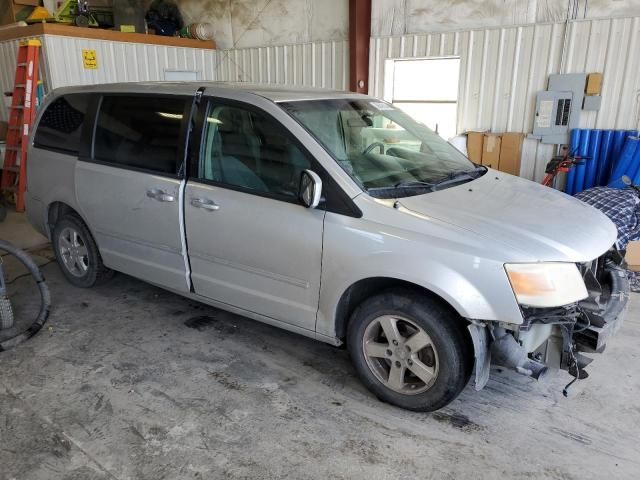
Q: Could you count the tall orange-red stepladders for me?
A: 1